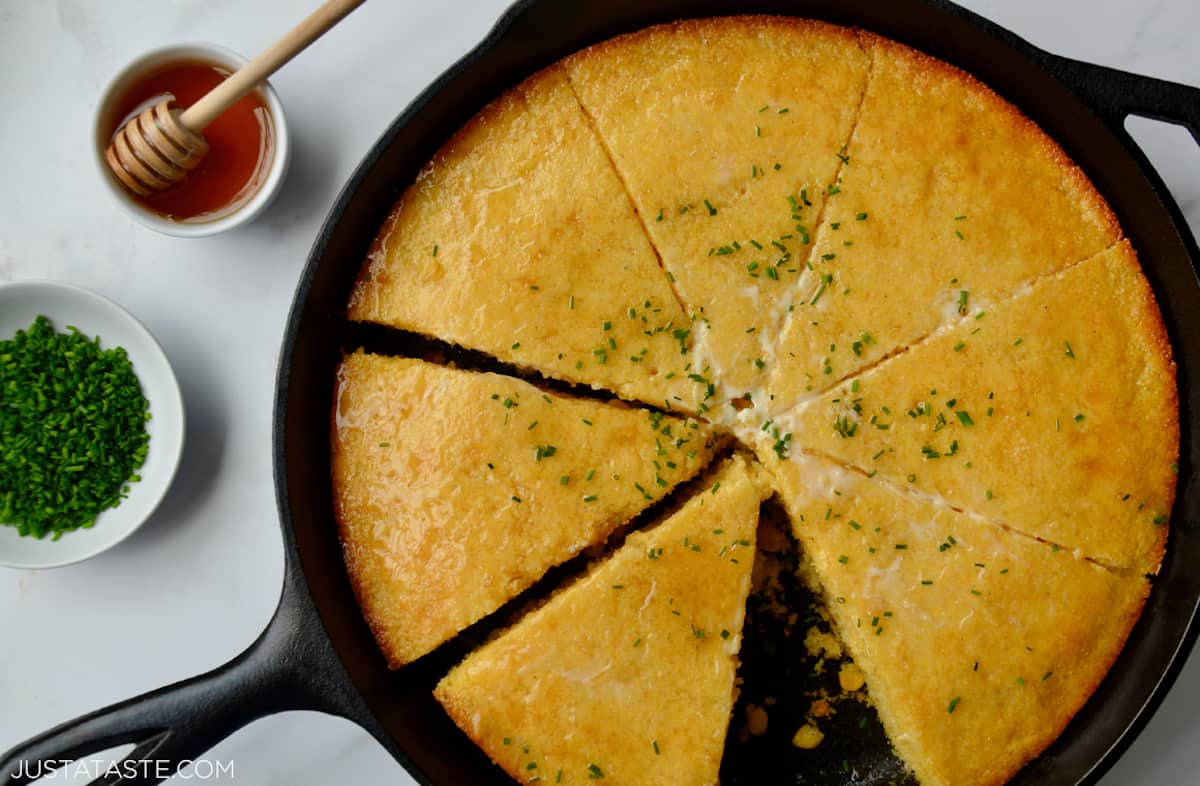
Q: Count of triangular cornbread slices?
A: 7